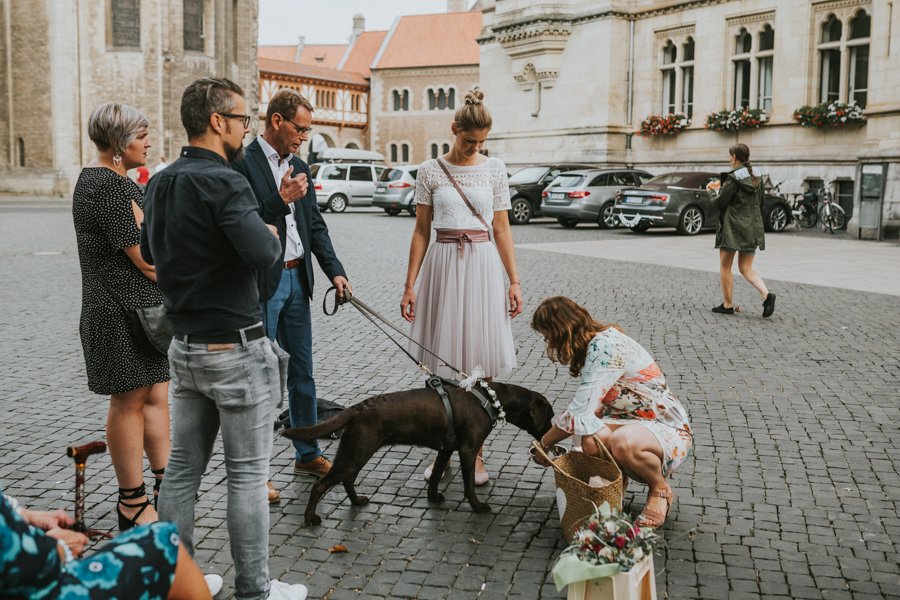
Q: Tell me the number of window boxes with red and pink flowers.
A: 3